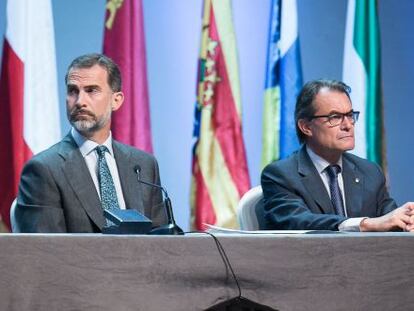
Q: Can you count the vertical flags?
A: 5